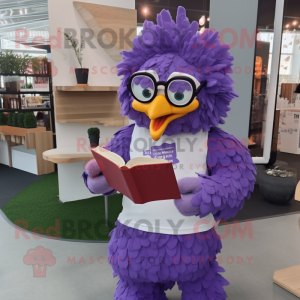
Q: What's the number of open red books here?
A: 1